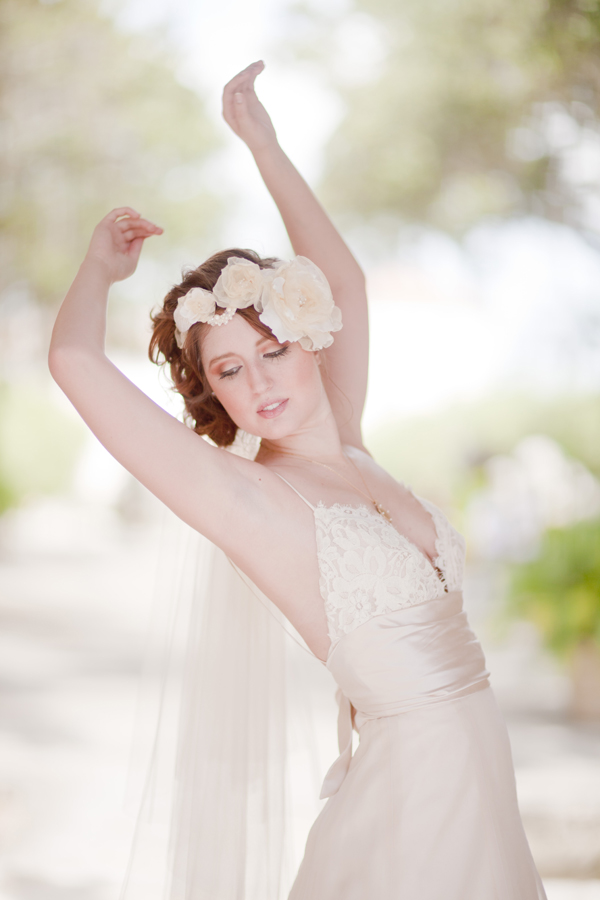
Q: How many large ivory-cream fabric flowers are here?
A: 3